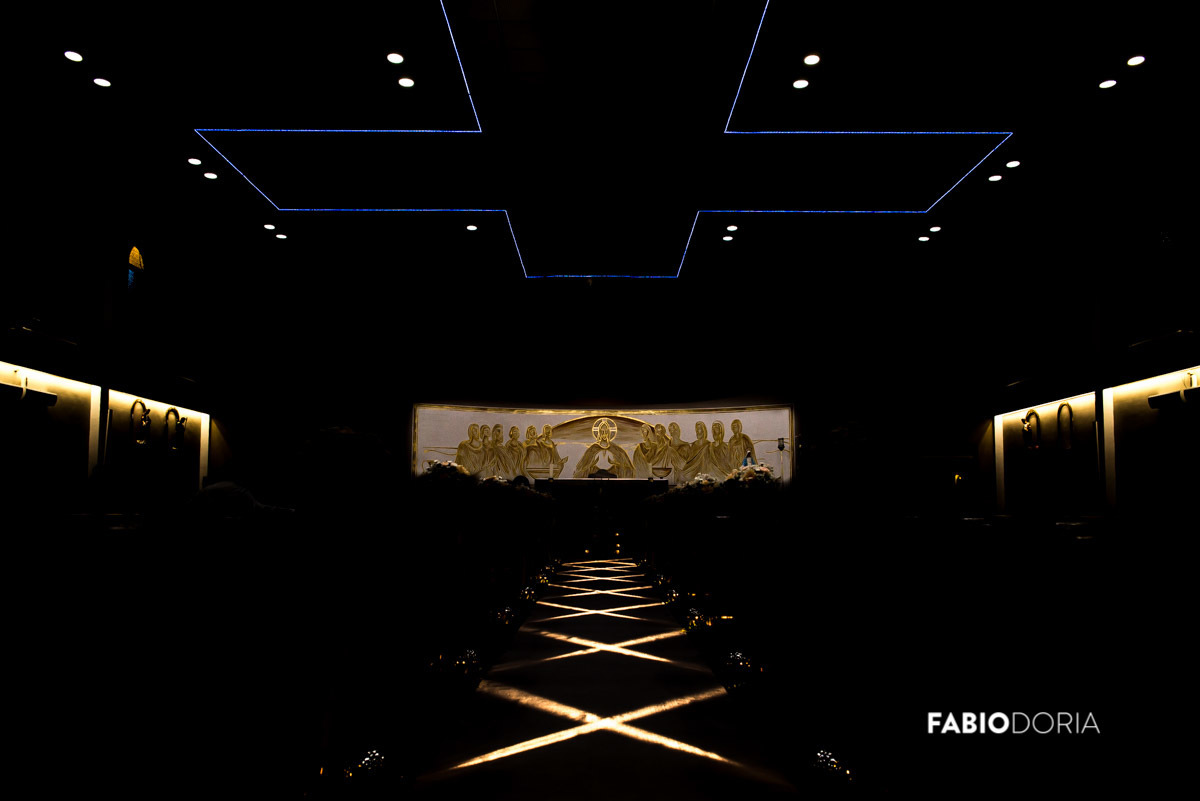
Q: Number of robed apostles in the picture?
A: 12